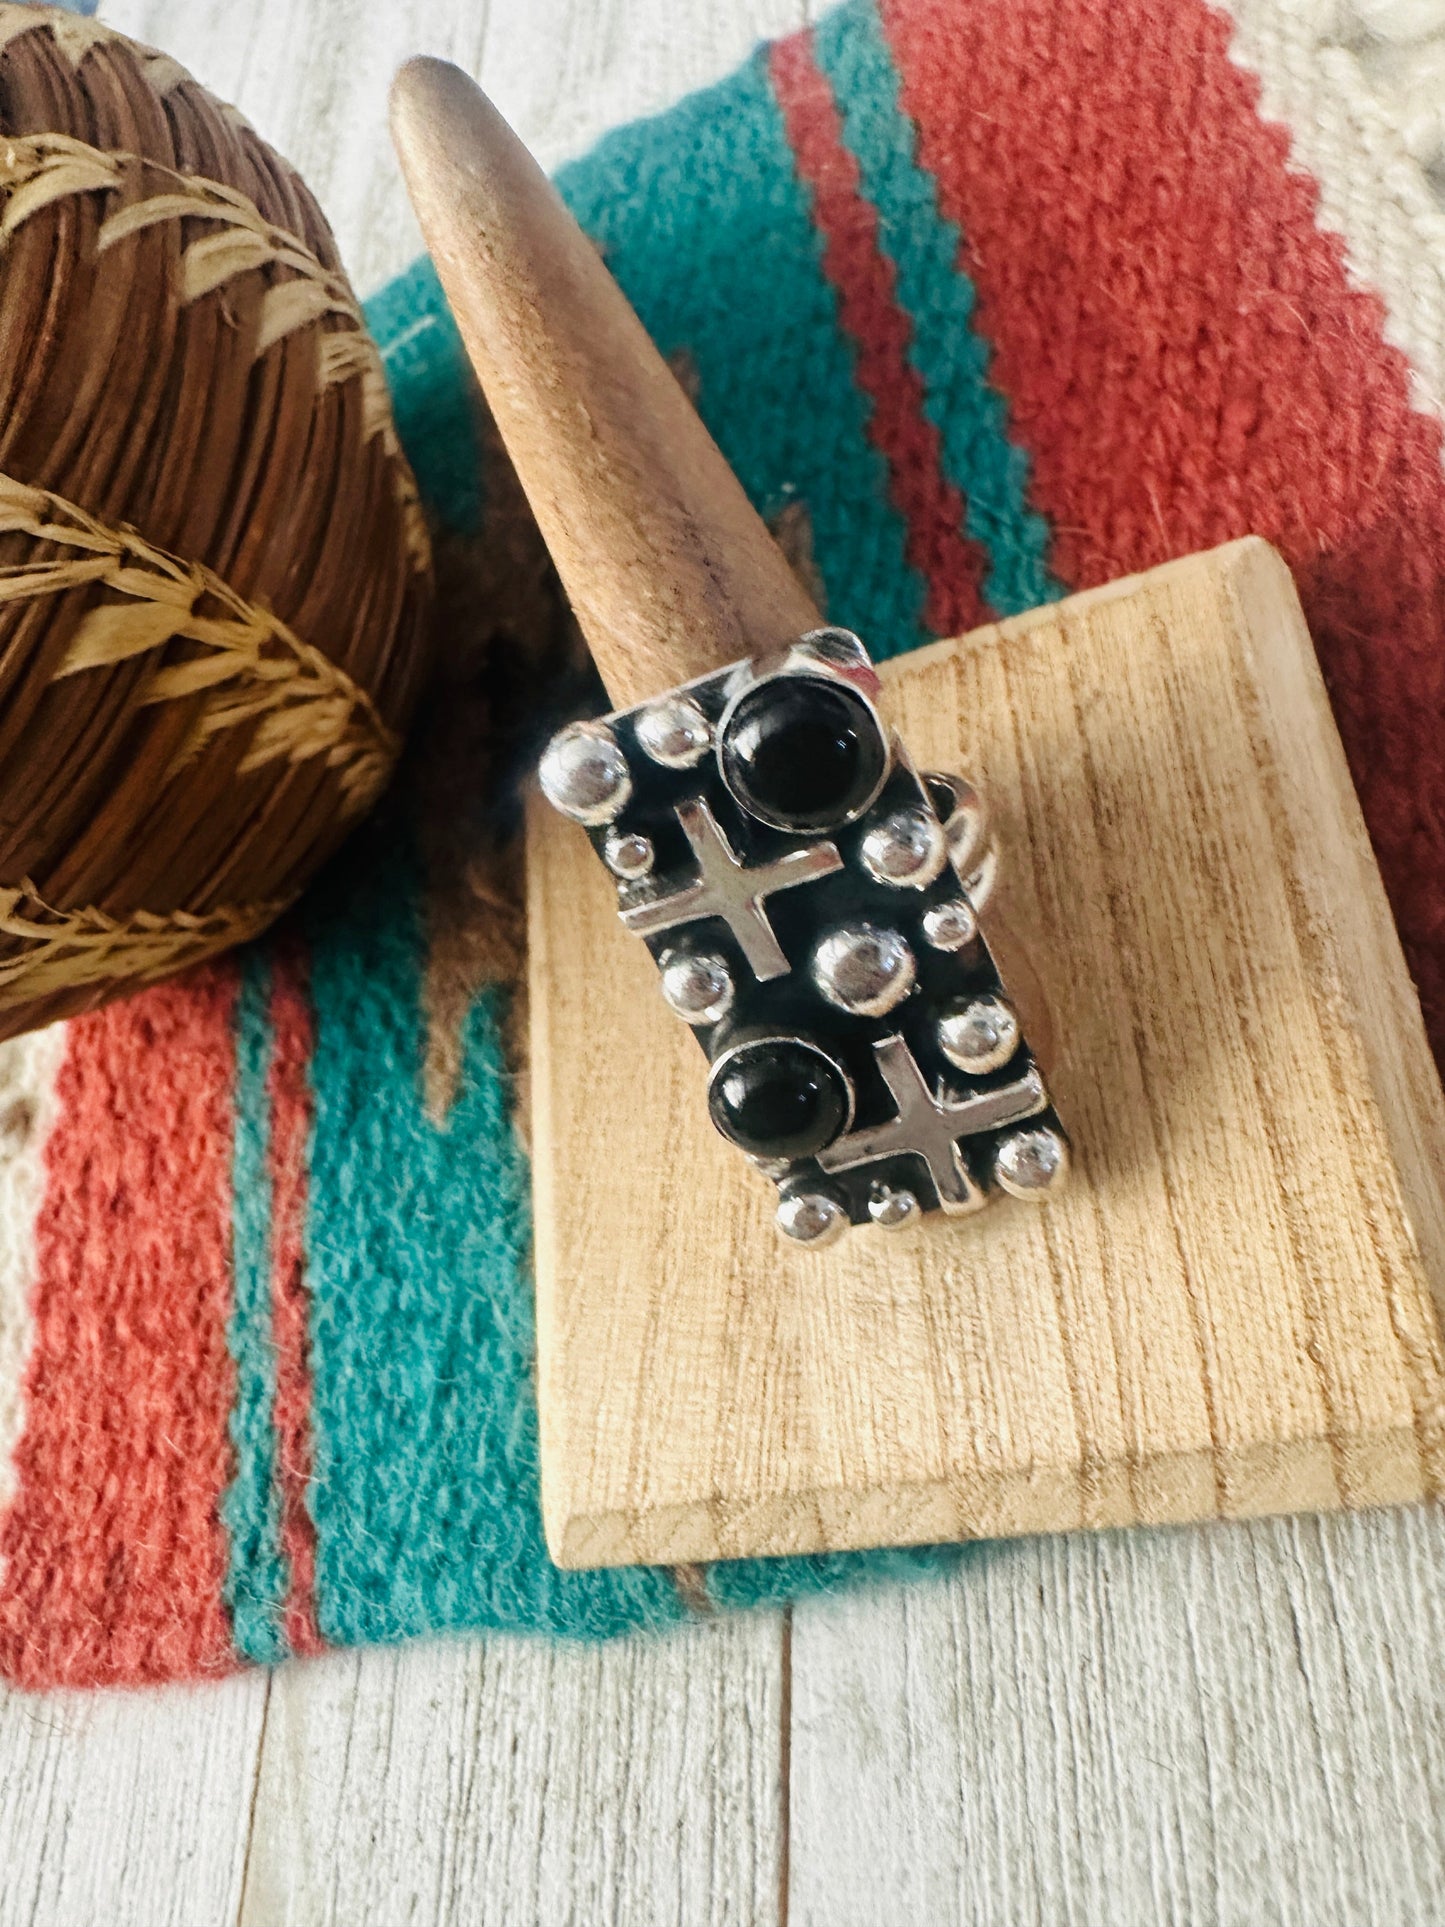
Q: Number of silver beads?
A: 11